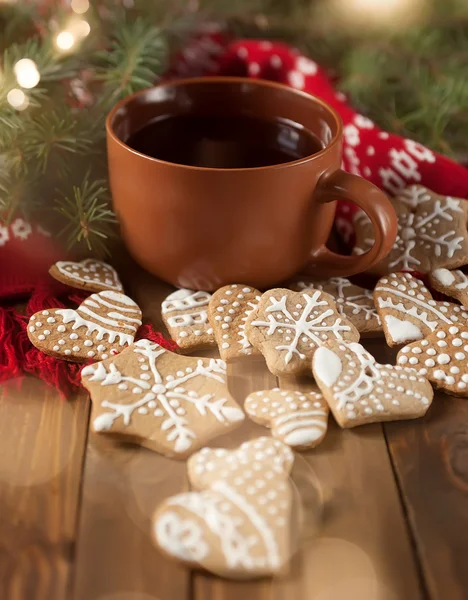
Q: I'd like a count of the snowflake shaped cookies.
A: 4